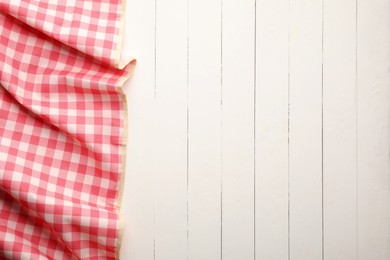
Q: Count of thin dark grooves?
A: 7